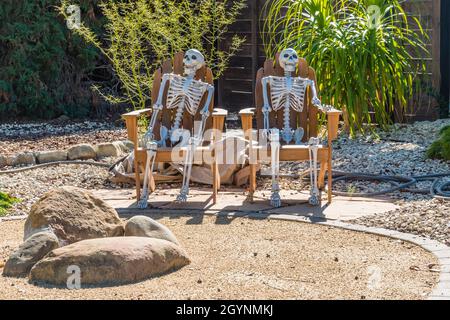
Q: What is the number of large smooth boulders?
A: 4